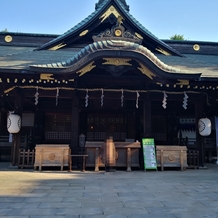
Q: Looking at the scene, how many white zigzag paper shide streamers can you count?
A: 8